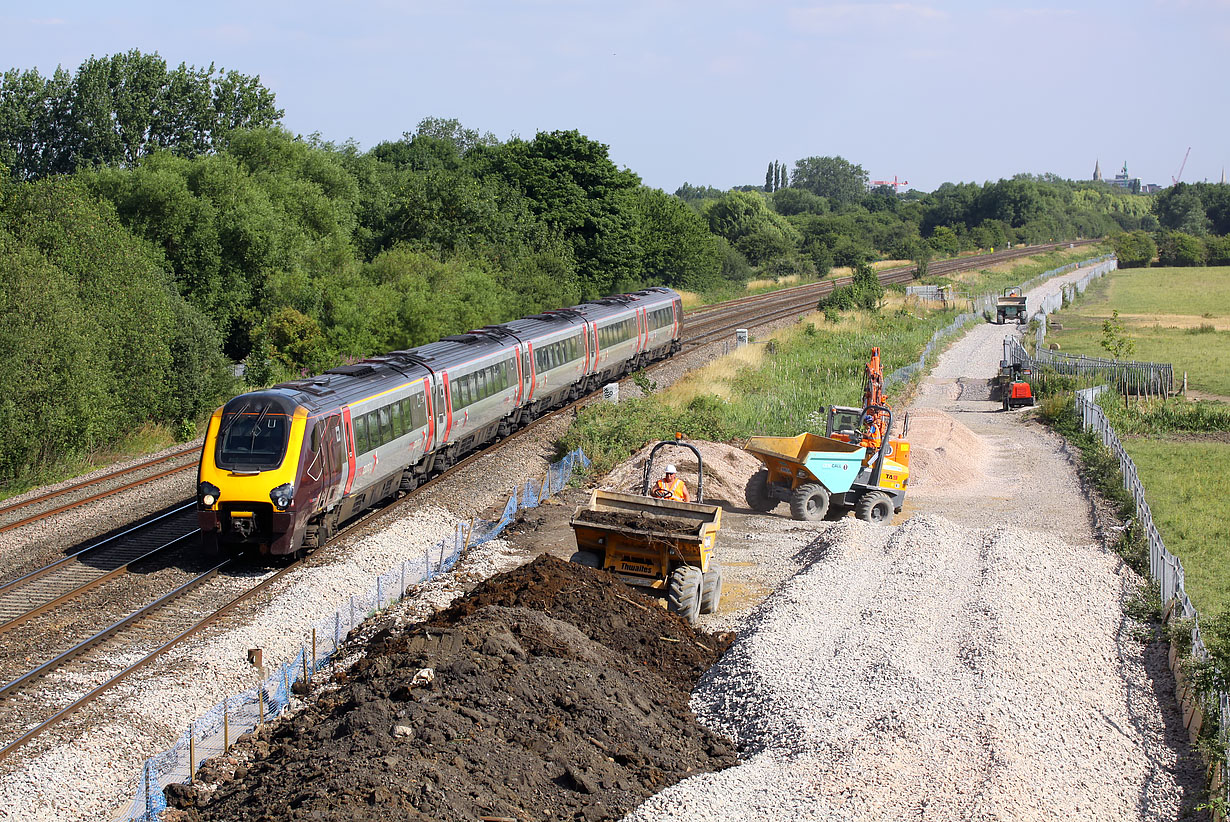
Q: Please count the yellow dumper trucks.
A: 2